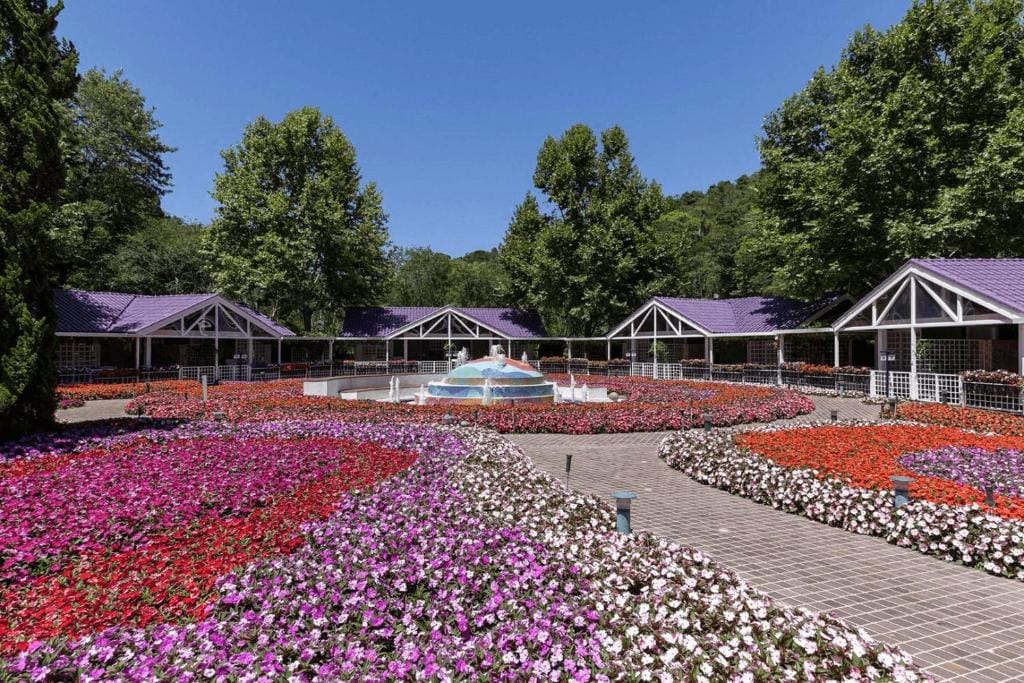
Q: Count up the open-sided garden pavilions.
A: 4